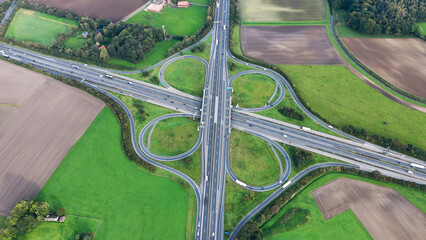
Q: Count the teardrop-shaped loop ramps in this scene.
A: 4